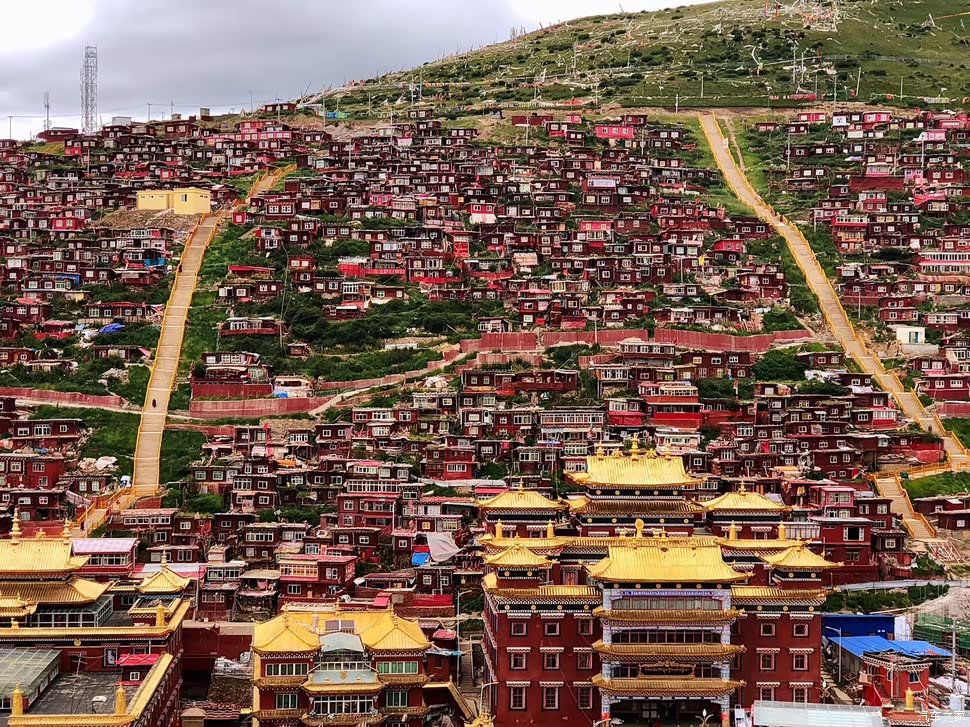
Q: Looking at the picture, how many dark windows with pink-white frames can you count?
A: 15